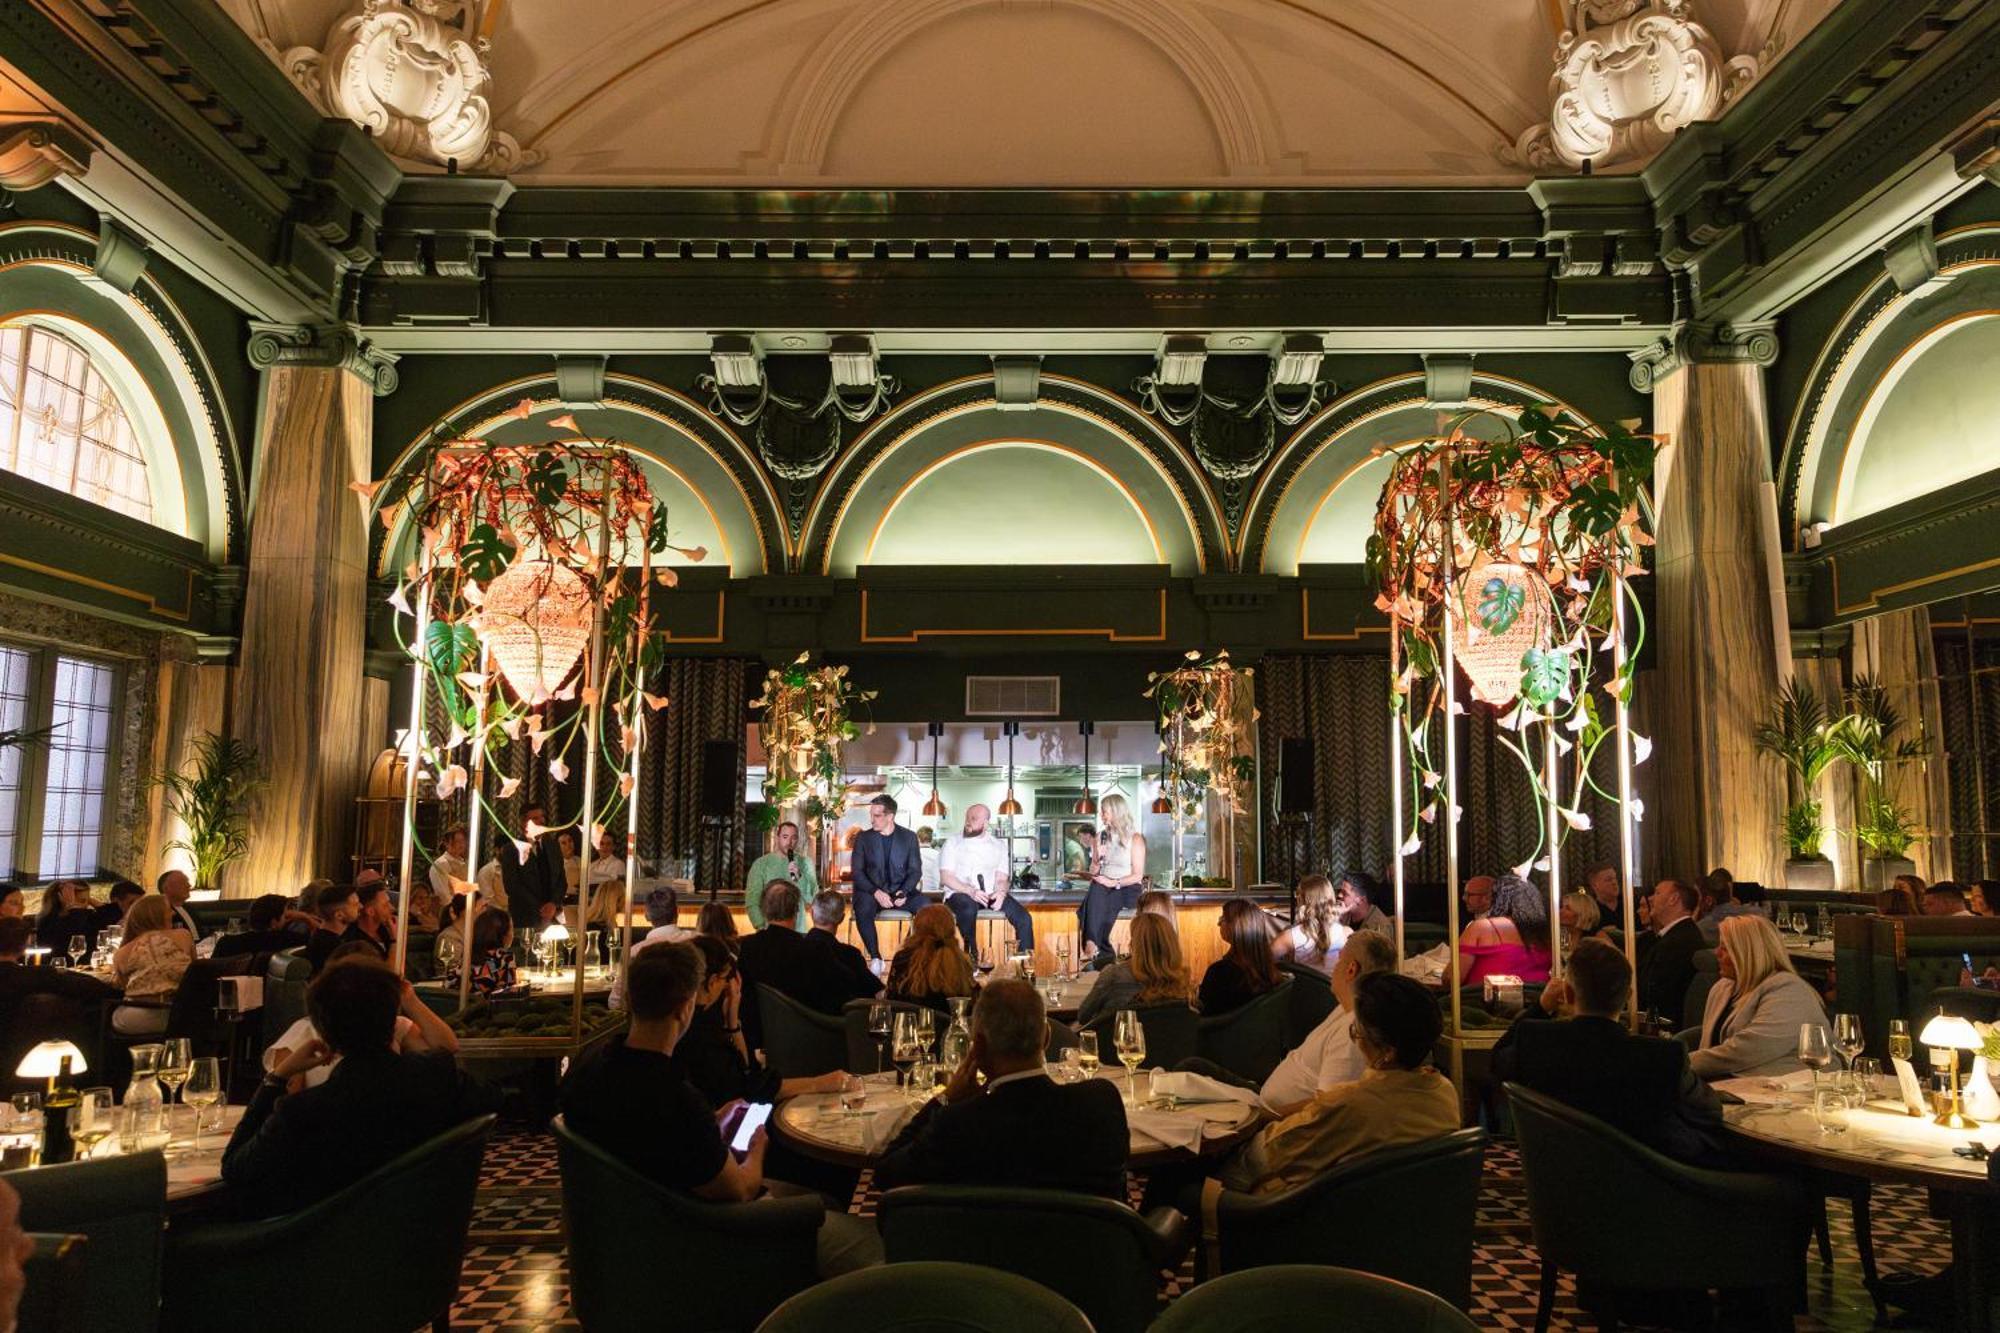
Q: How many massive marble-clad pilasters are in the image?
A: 2